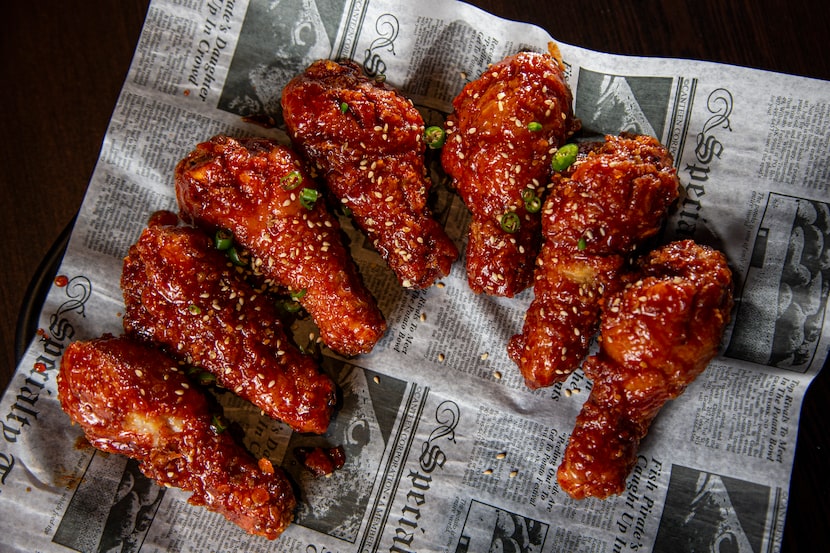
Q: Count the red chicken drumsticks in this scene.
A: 7